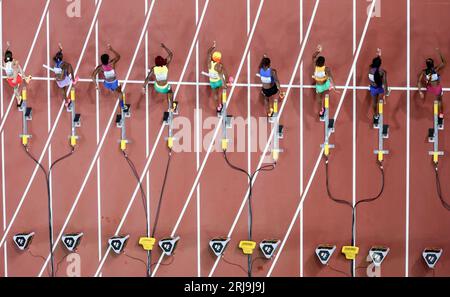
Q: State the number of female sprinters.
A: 9